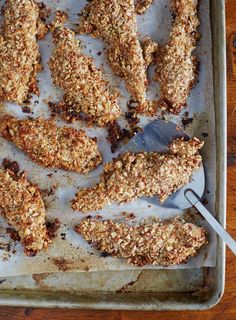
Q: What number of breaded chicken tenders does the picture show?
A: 8